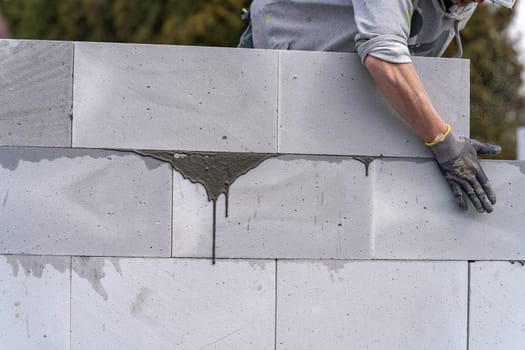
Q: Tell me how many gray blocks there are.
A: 10